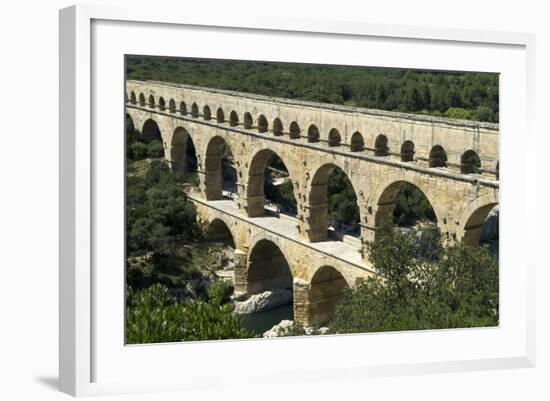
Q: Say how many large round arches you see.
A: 11